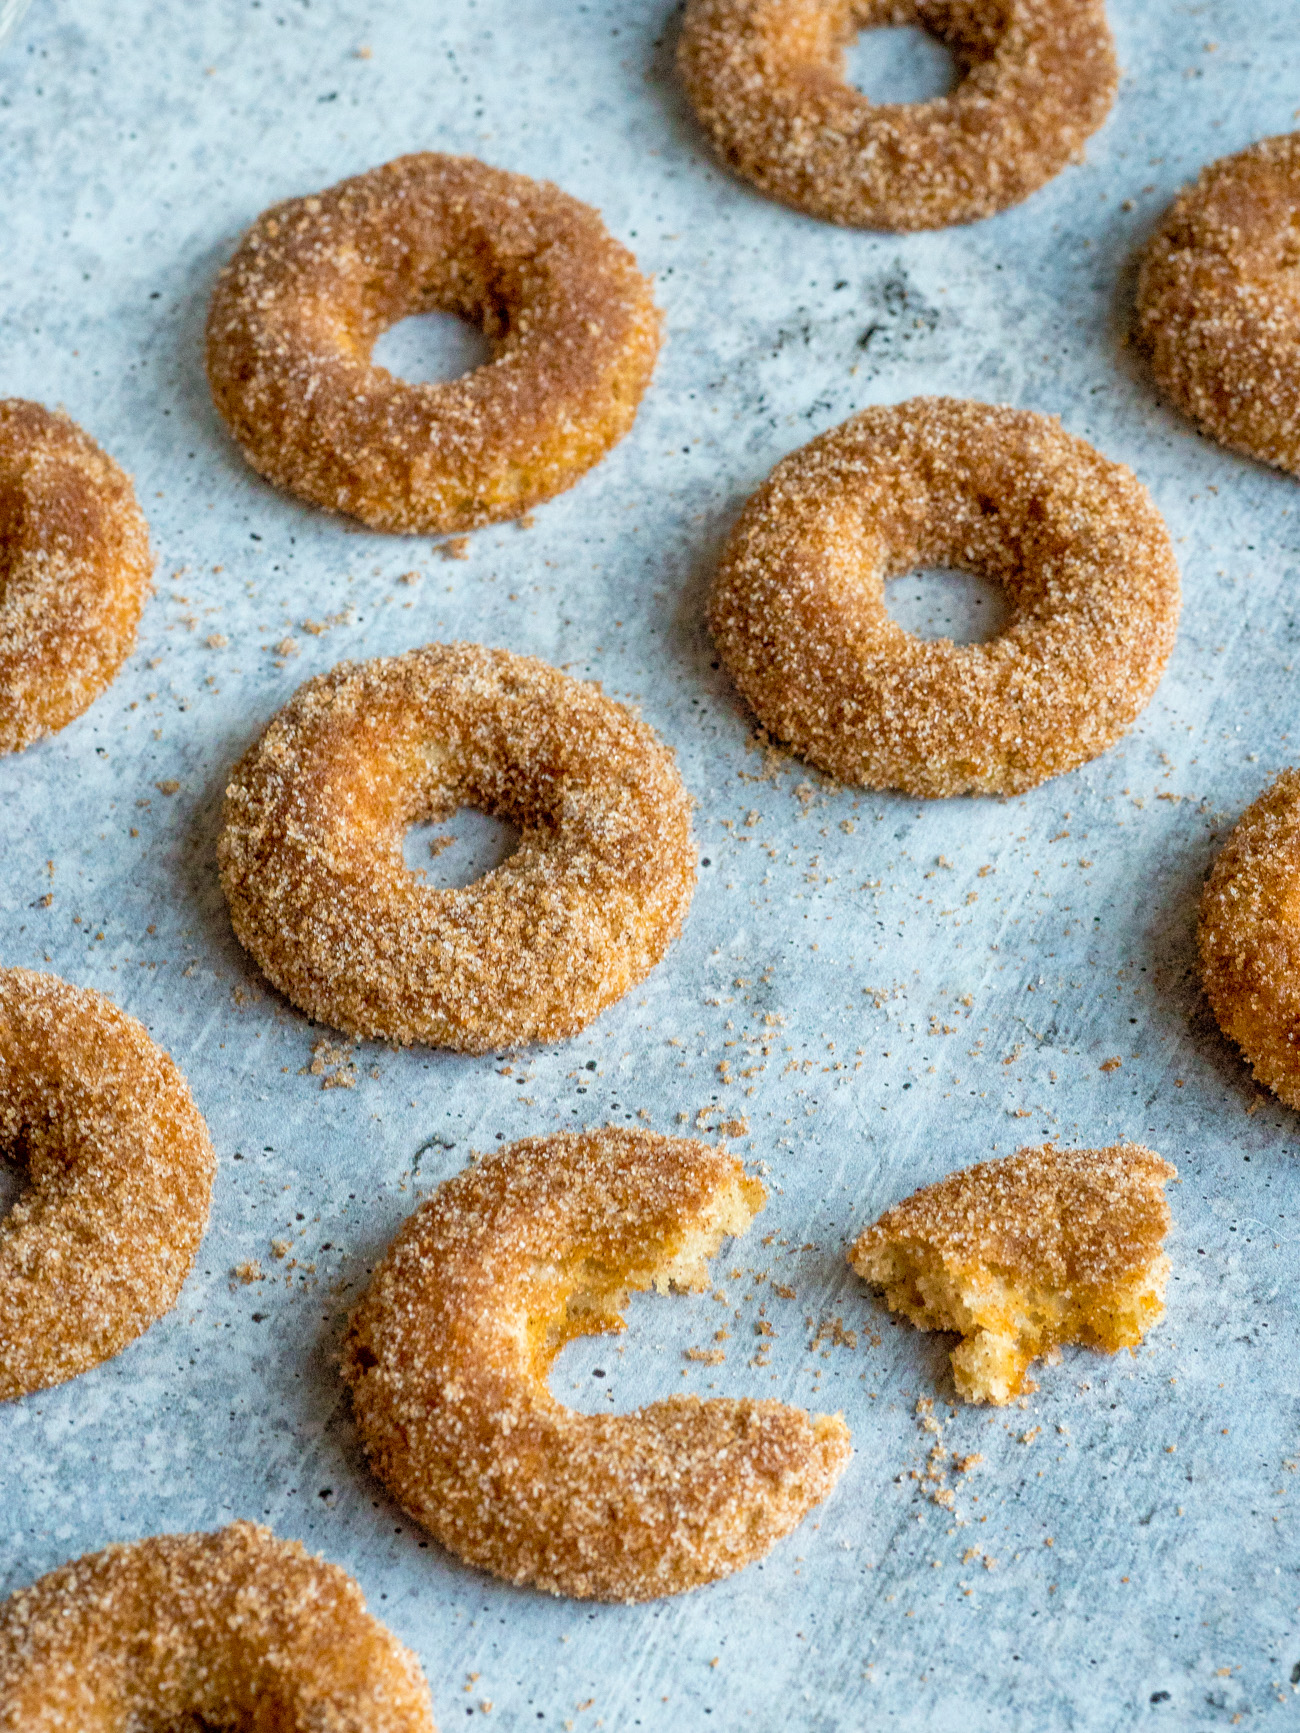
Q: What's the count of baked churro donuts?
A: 10